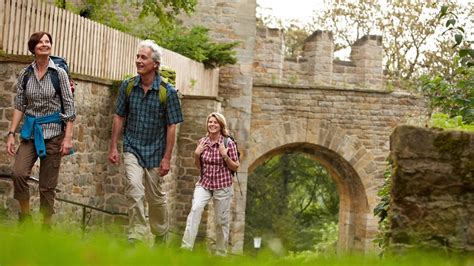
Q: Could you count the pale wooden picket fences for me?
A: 1